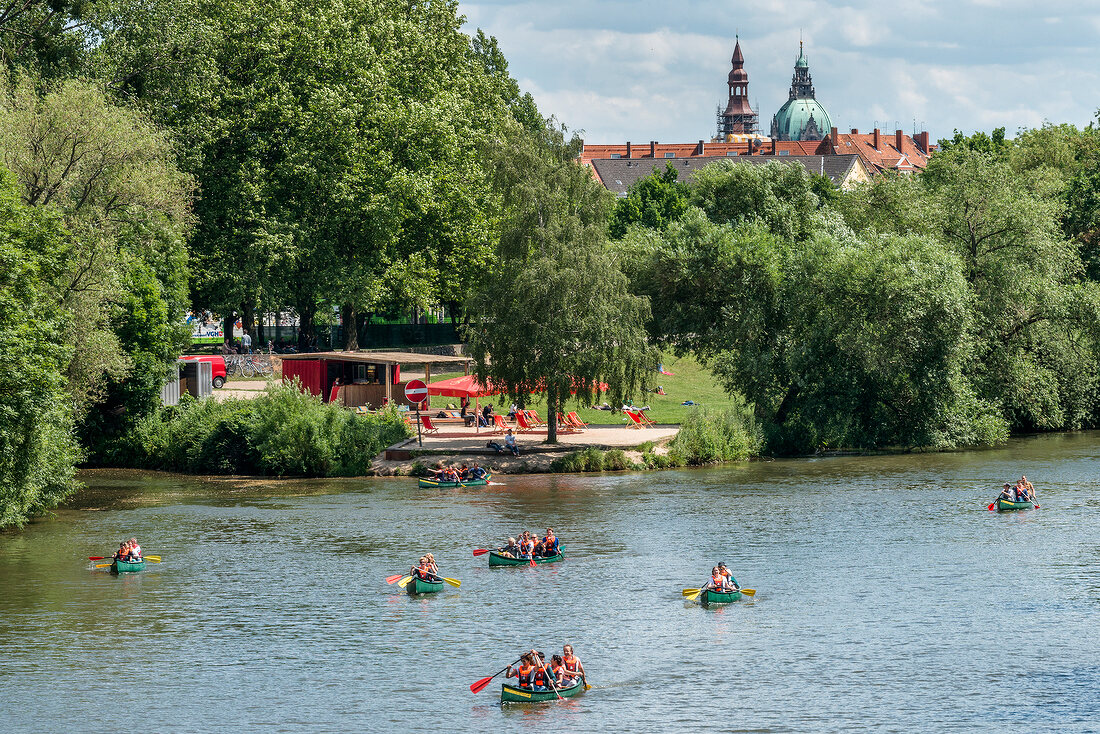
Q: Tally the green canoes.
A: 7